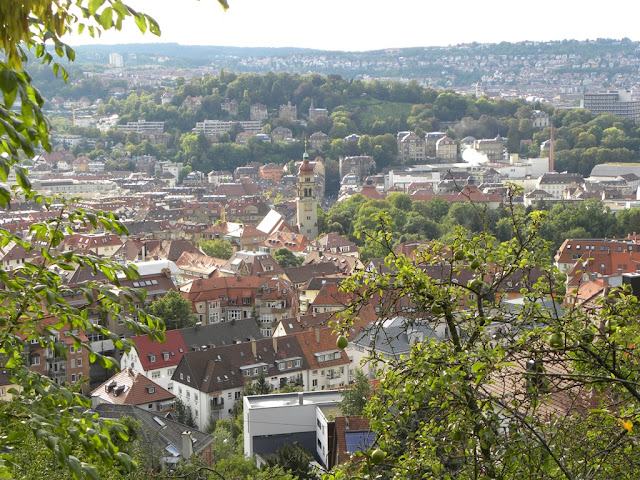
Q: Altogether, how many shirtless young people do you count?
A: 0